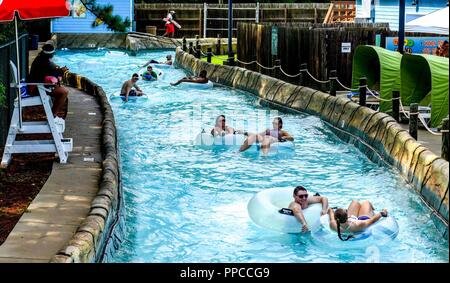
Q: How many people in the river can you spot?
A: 8